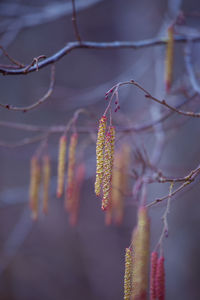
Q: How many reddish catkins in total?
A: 2